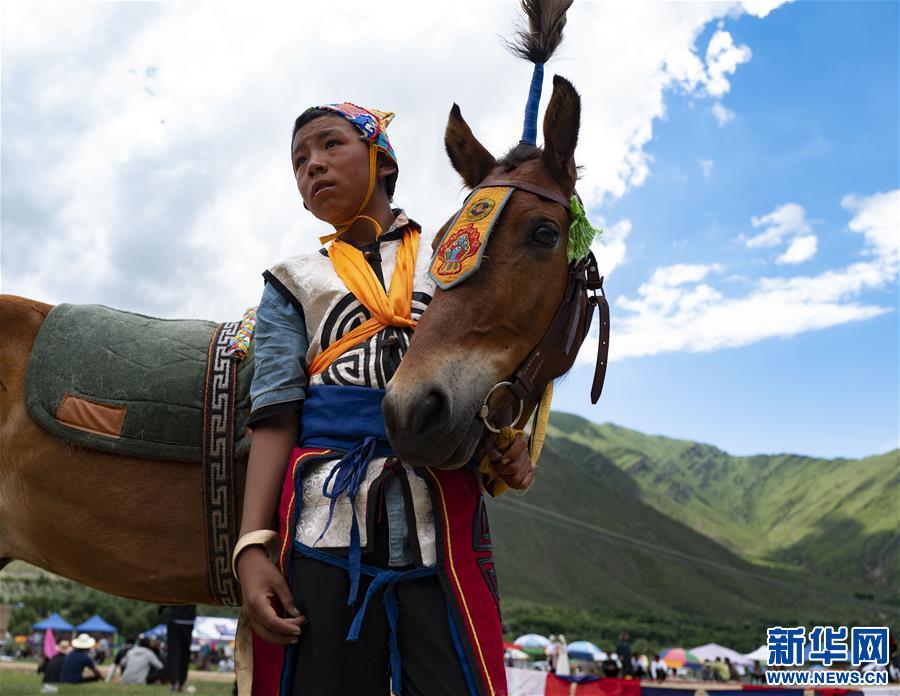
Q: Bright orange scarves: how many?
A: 1